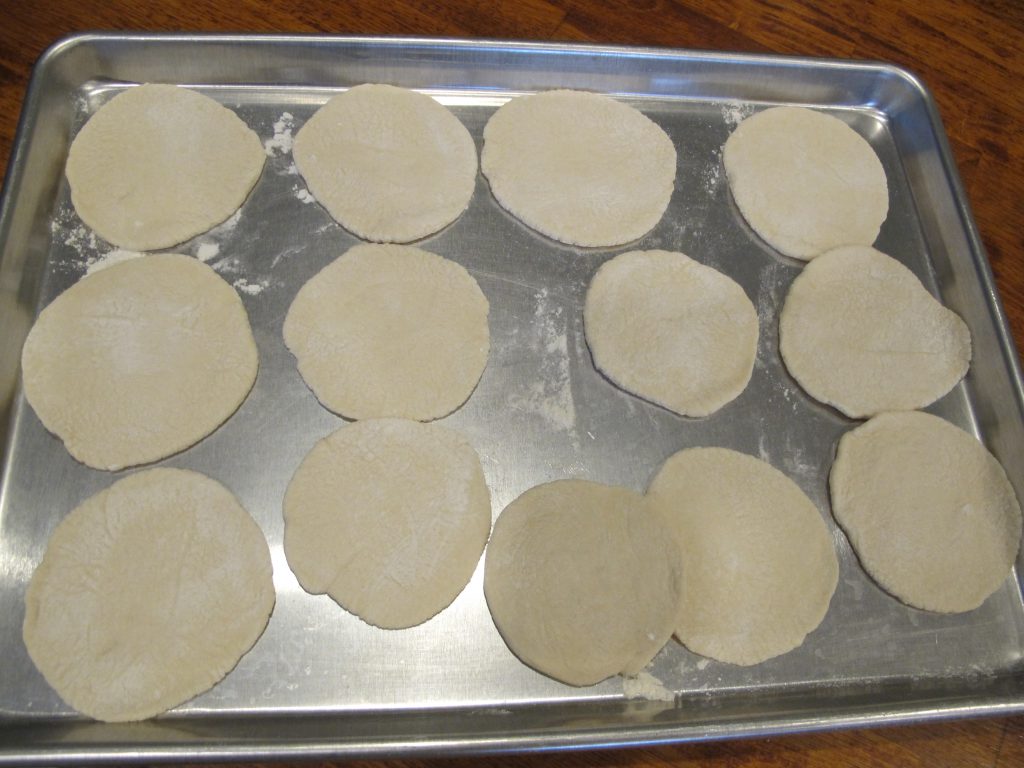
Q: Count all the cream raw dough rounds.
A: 13